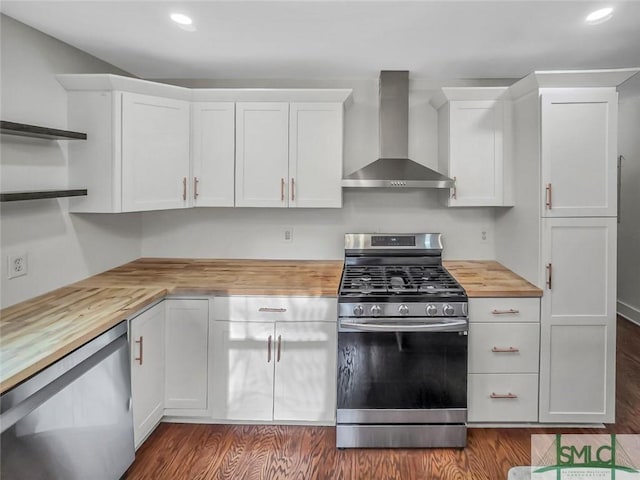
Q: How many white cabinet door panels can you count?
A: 11